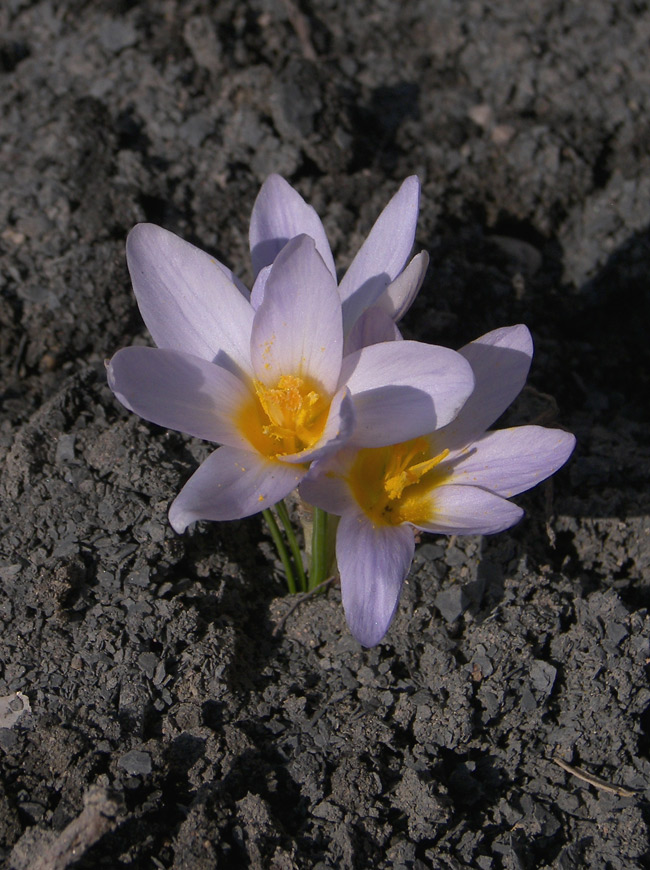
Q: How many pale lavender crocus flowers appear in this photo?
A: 3